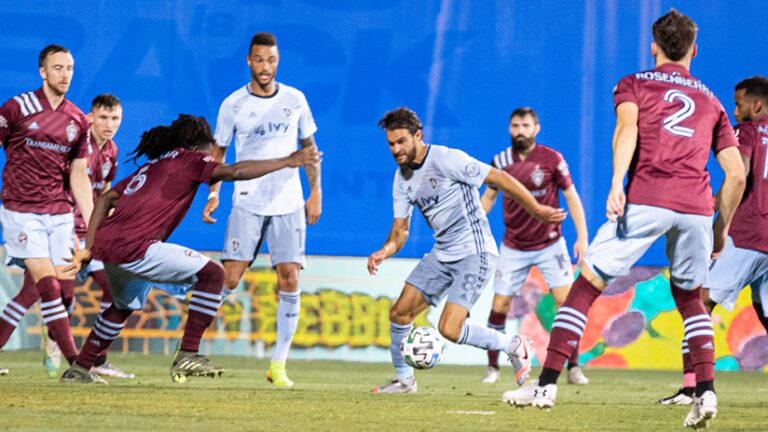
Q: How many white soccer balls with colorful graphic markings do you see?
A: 1